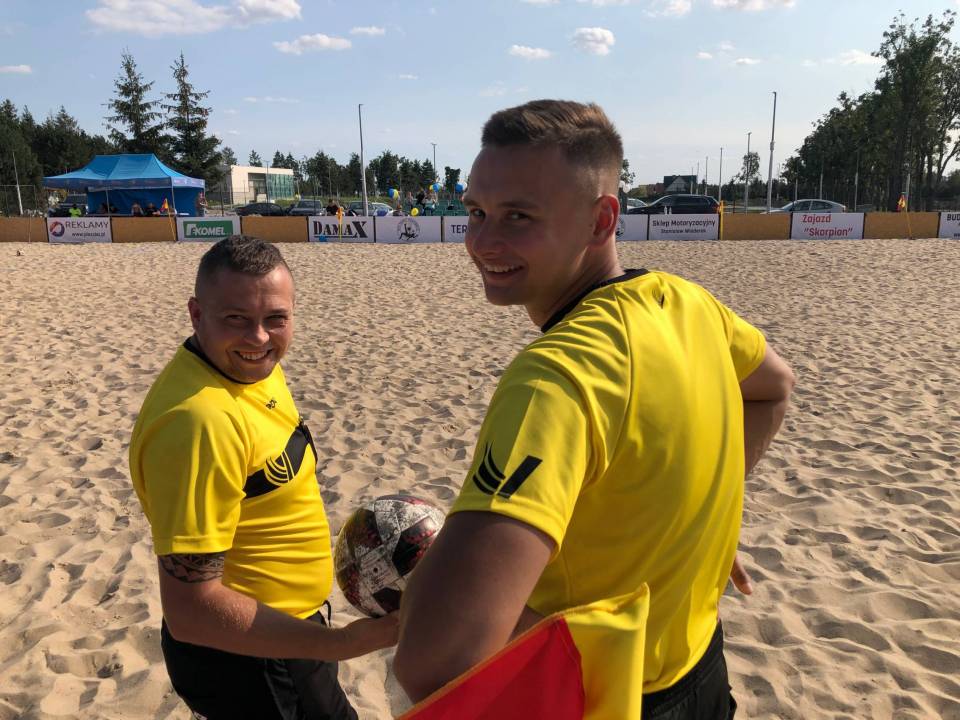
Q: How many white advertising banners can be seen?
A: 9